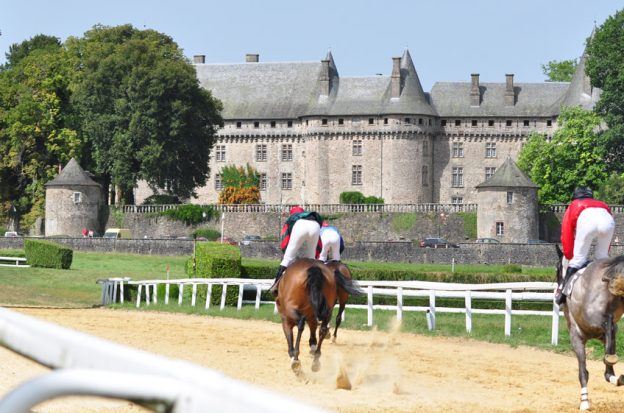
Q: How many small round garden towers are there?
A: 2